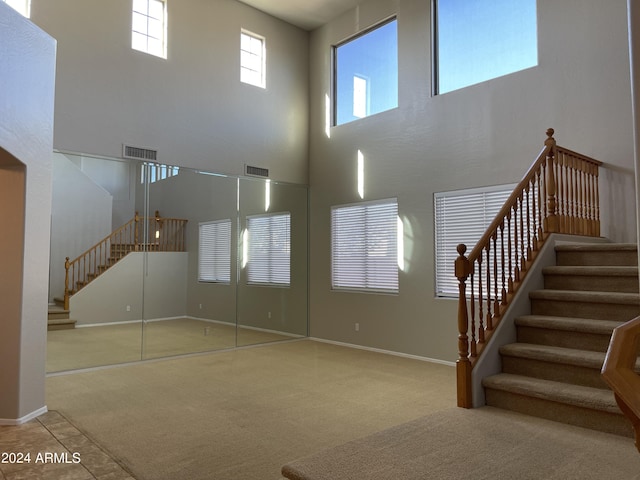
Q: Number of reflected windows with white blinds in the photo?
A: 2